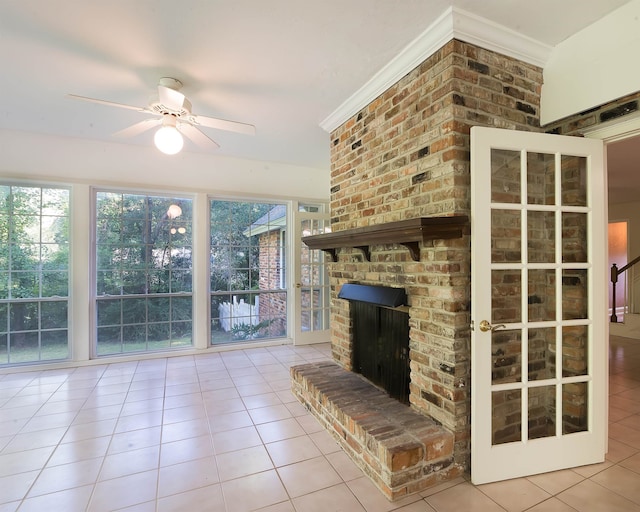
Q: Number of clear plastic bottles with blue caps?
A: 0